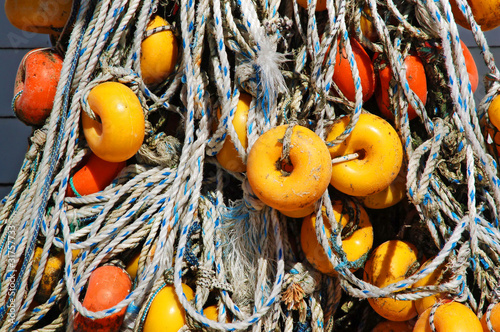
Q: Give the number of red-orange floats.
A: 6